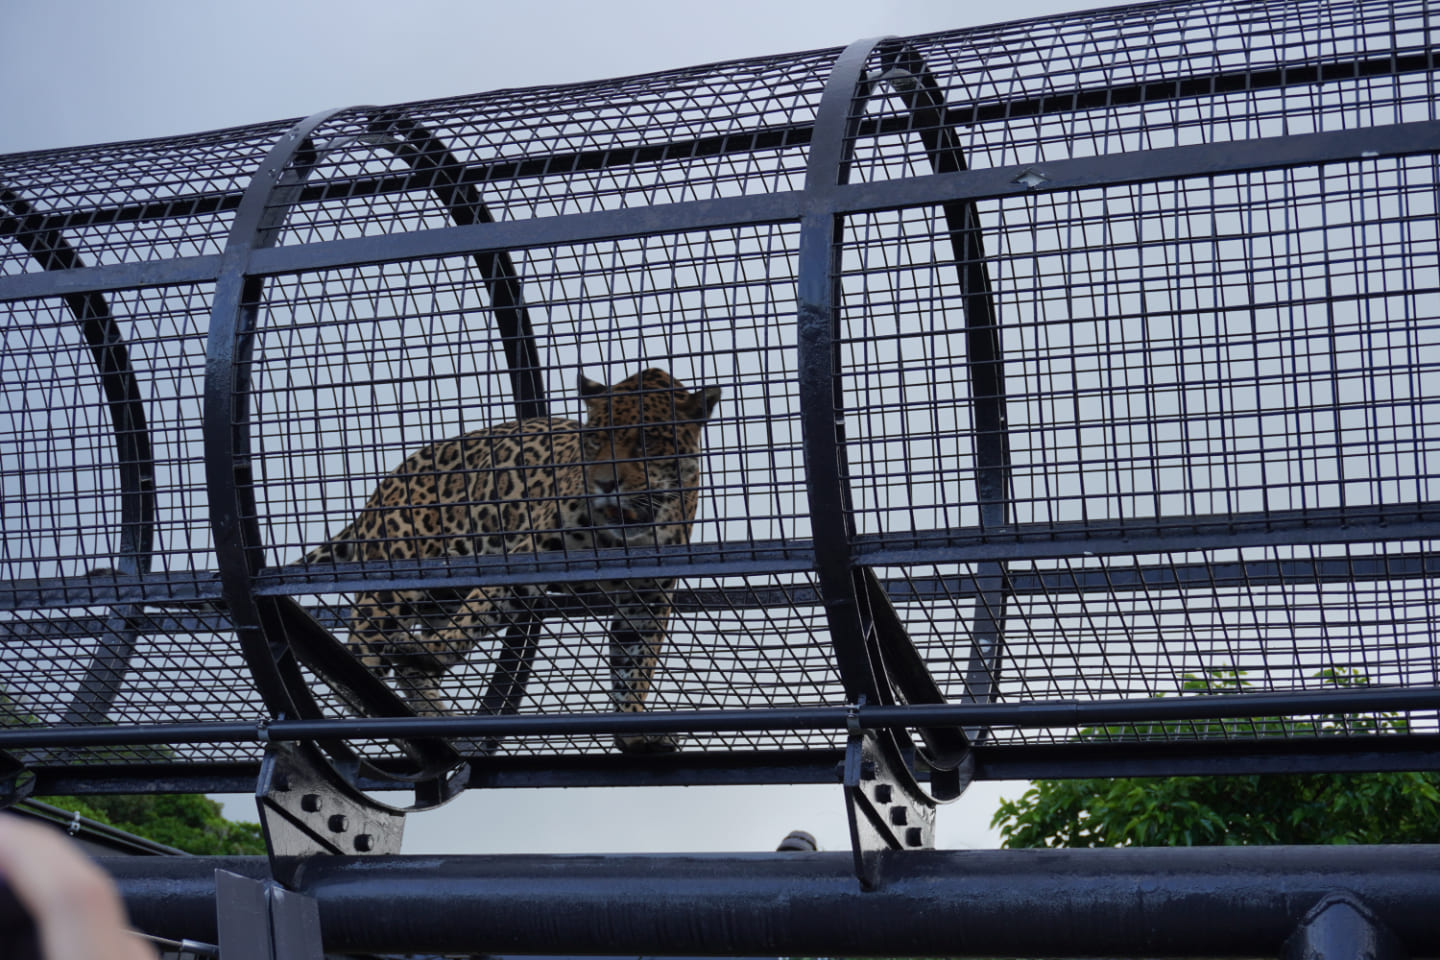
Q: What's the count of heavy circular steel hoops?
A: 3